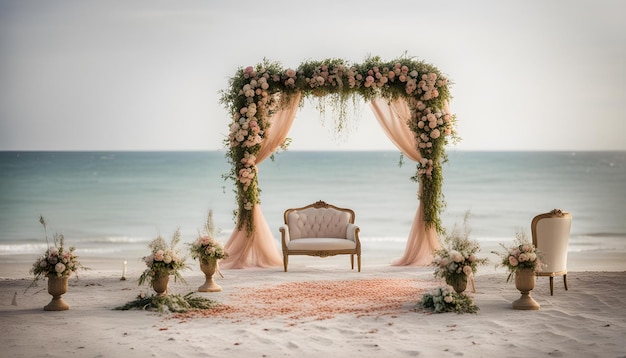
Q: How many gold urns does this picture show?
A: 5